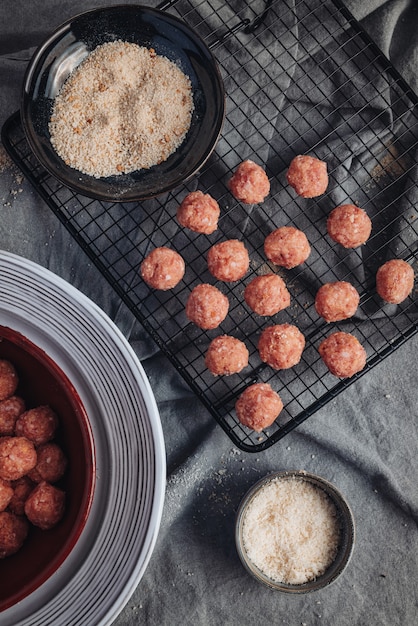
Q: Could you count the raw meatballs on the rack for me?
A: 15